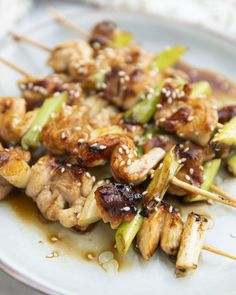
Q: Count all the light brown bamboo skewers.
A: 6